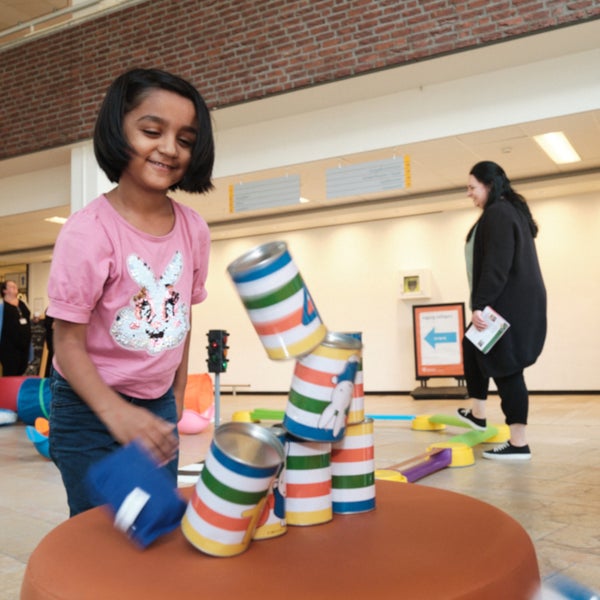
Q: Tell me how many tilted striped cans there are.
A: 3